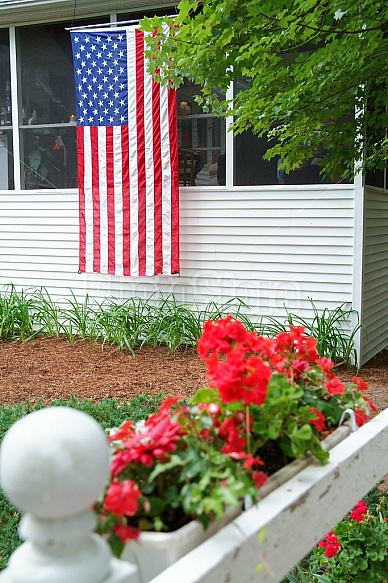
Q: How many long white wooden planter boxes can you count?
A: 1